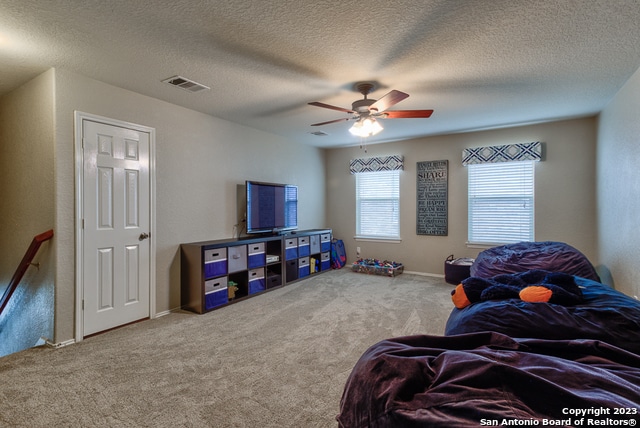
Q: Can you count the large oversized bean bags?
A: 3